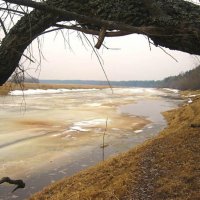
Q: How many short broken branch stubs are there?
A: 1